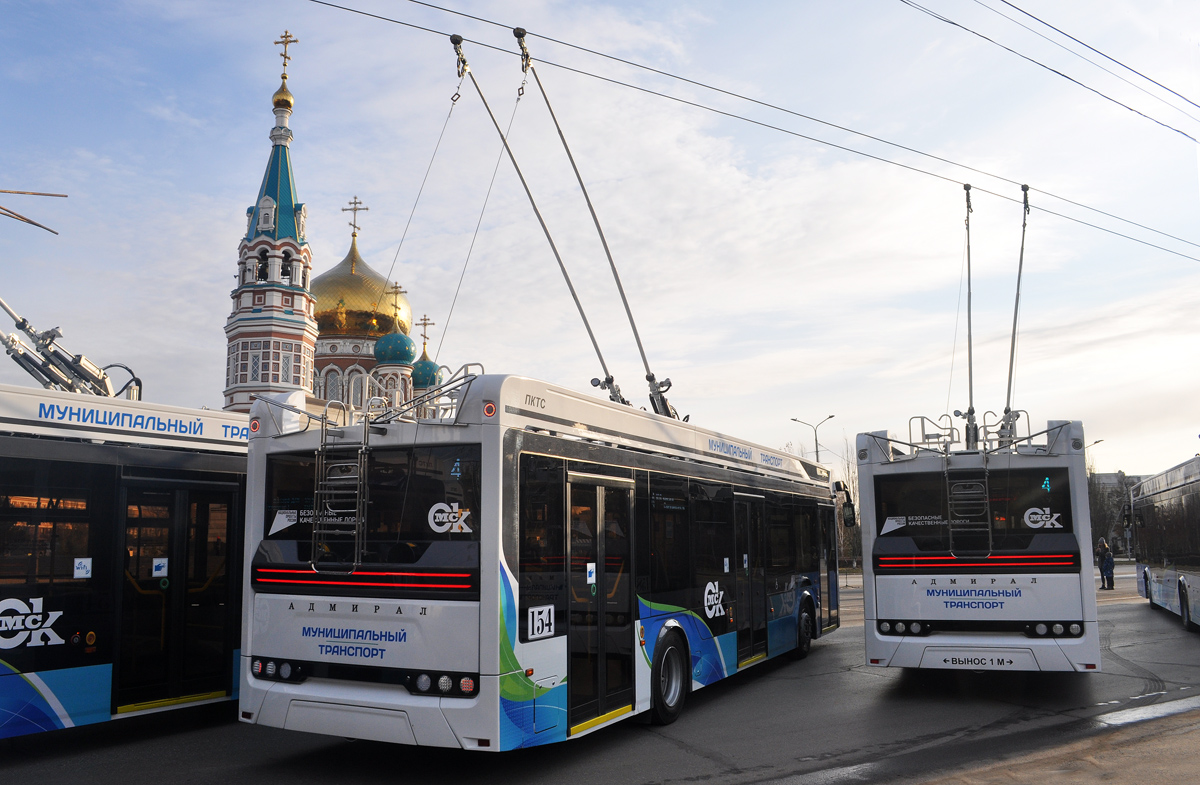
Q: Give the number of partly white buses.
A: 4